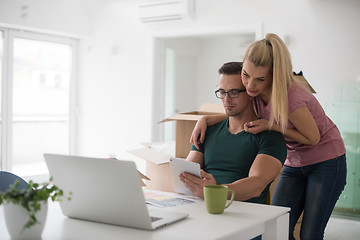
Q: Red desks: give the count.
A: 0